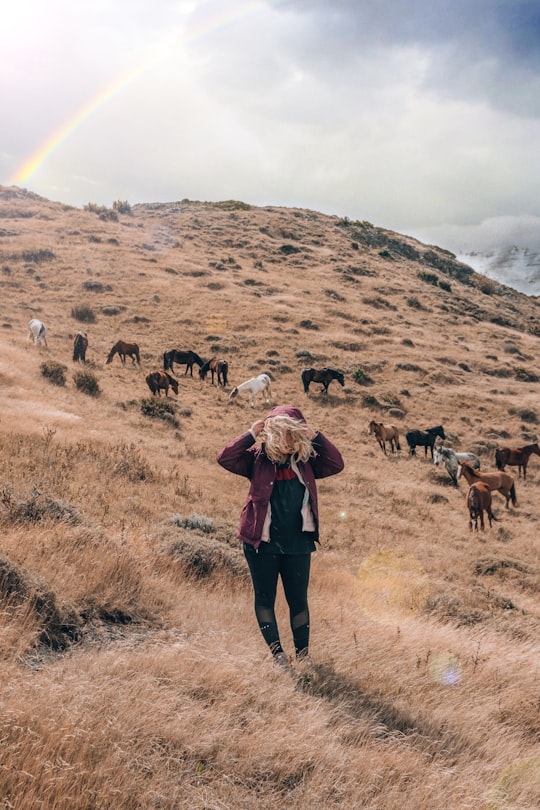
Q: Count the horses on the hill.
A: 14